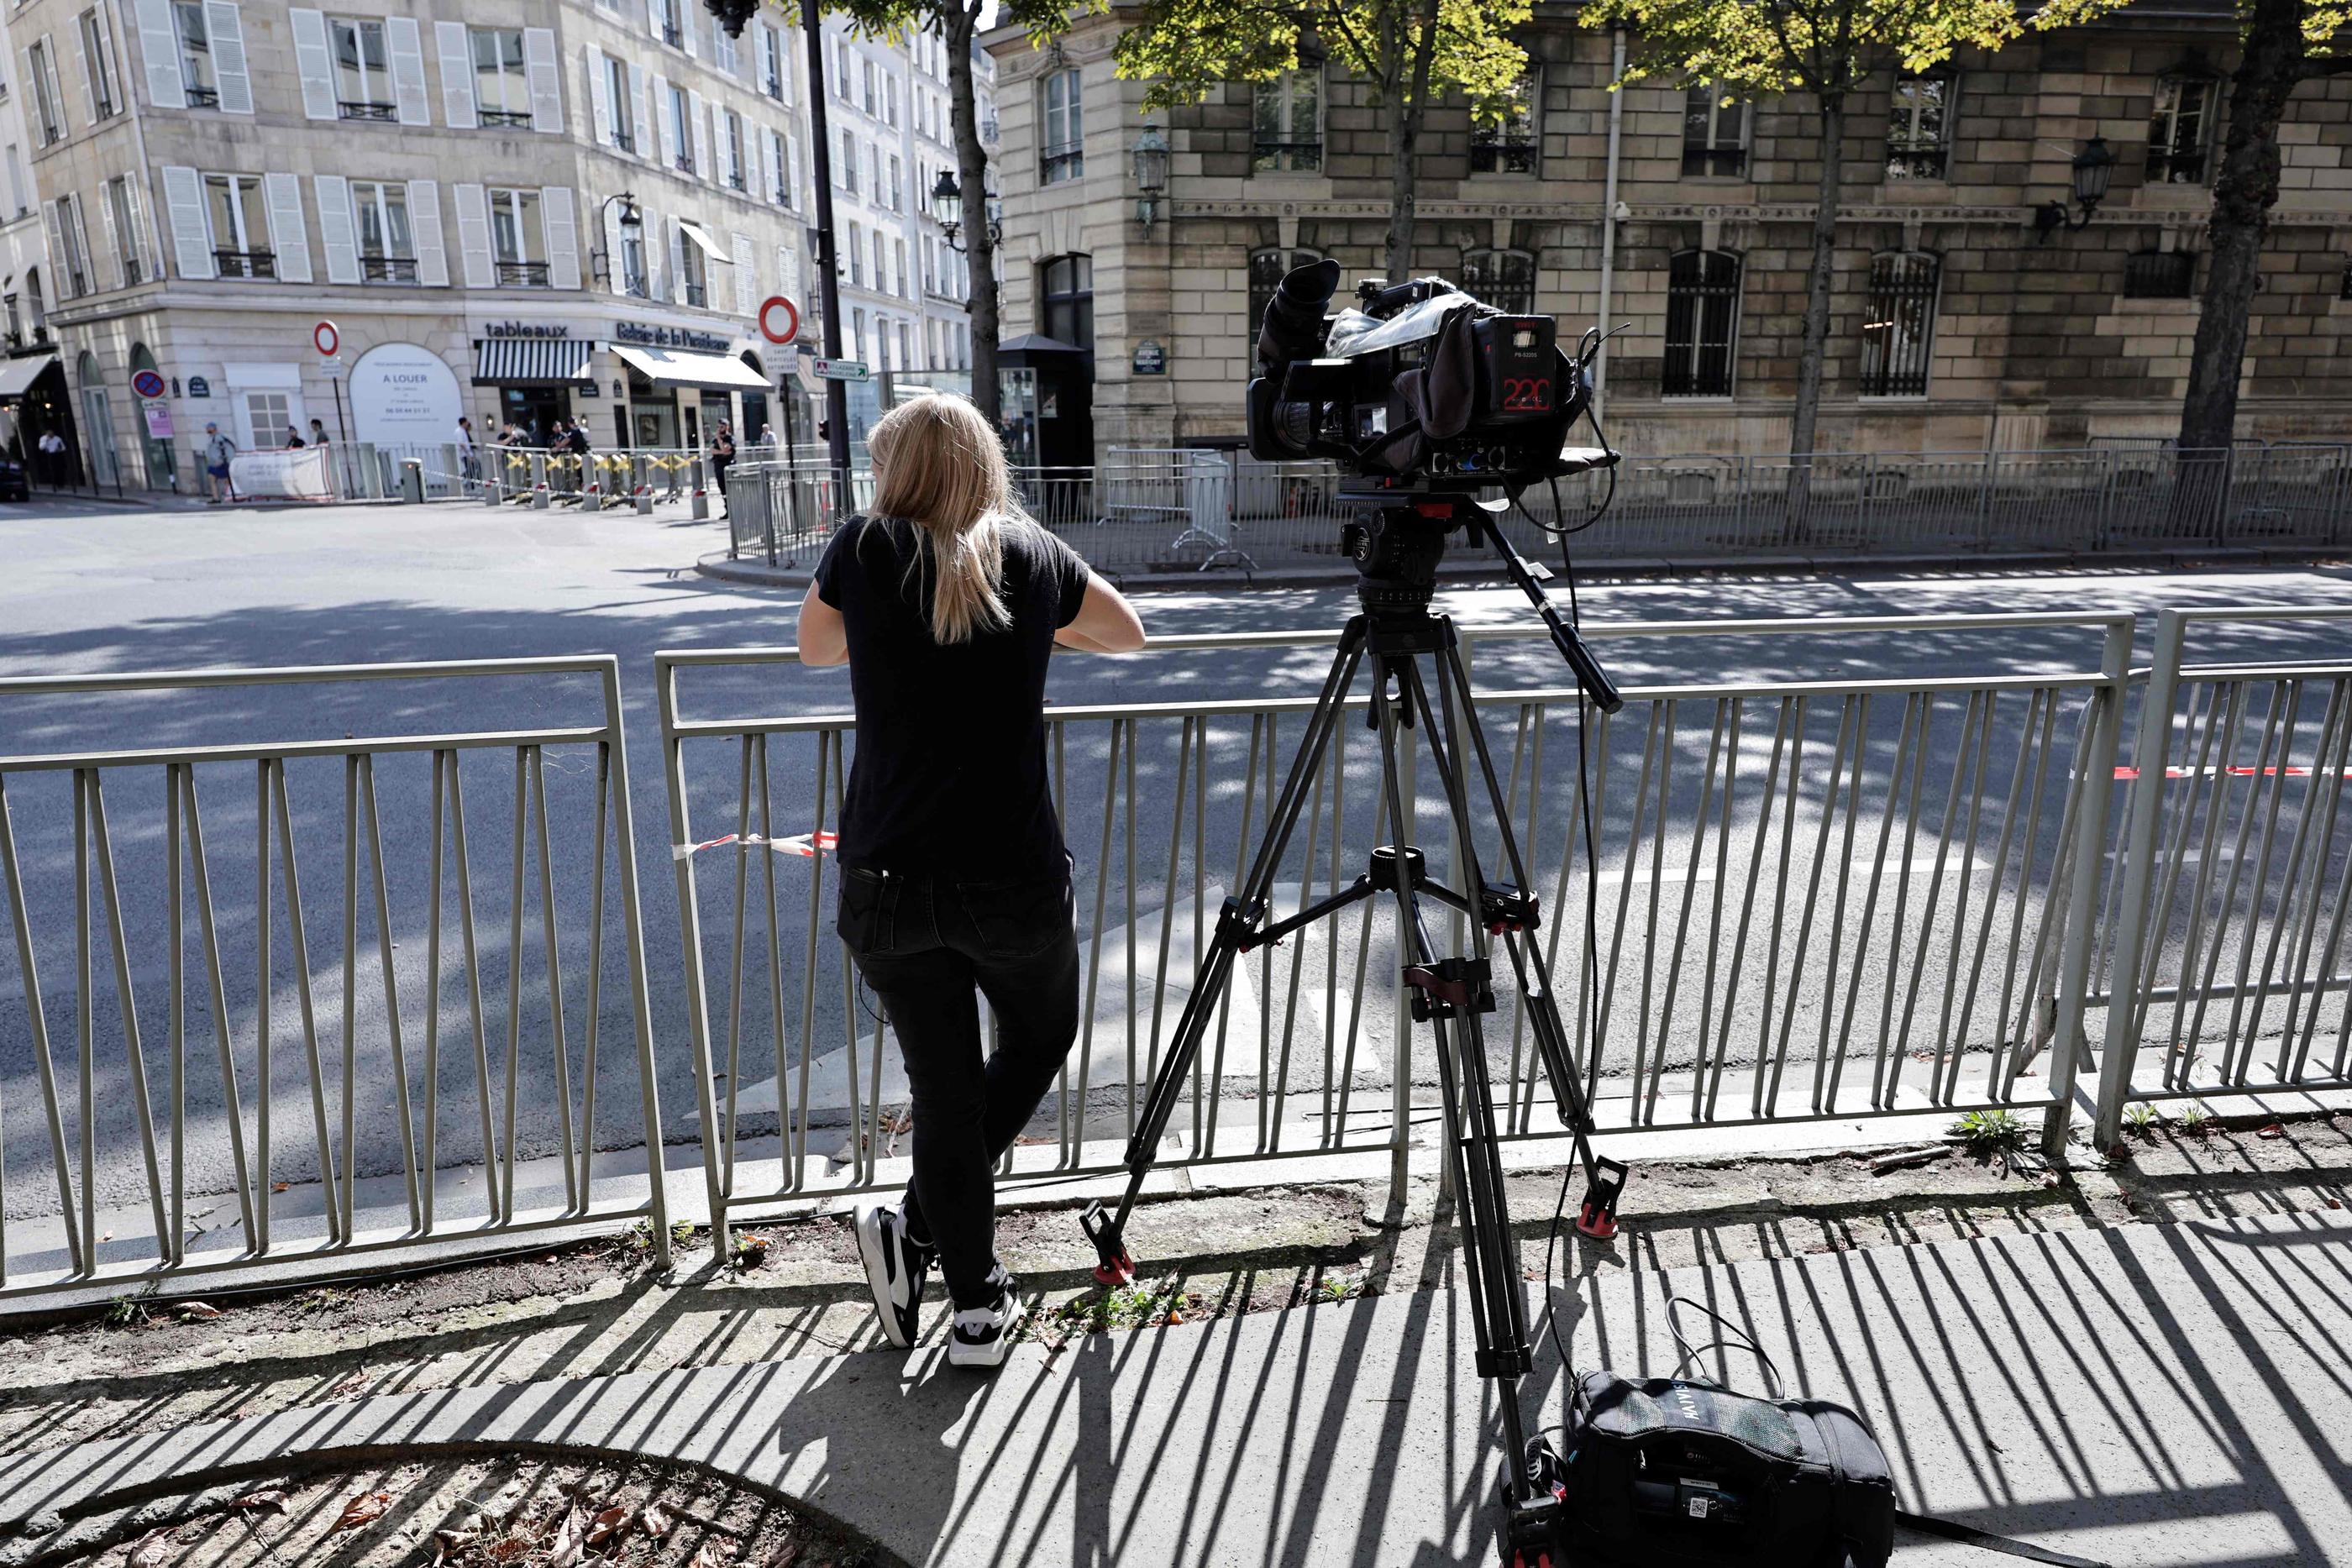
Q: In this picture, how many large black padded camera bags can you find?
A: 1